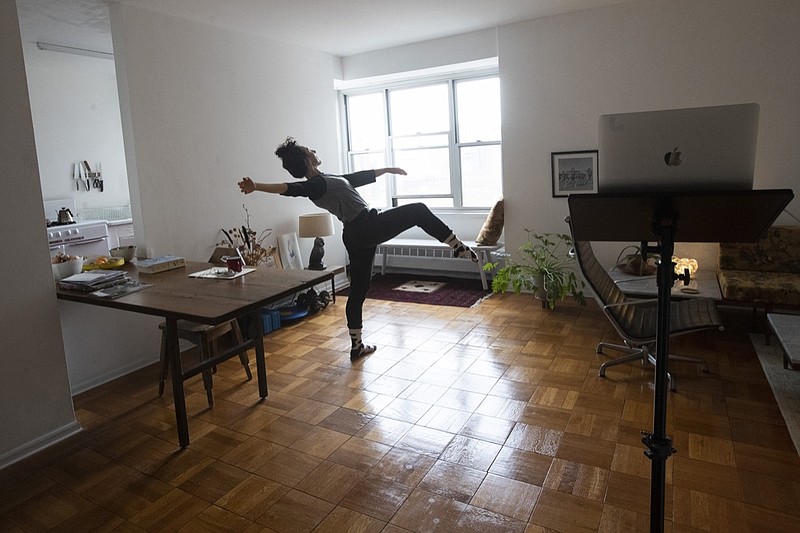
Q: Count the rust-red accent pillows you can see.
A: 0